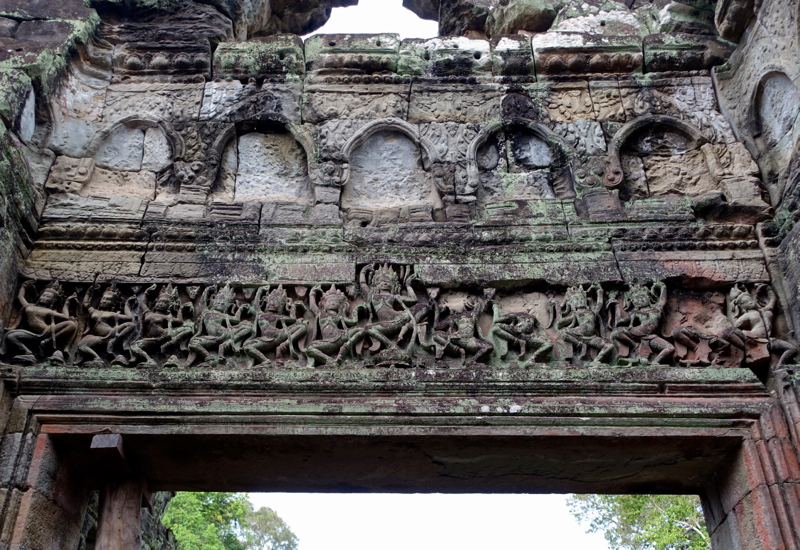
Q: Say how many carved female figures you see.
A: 13